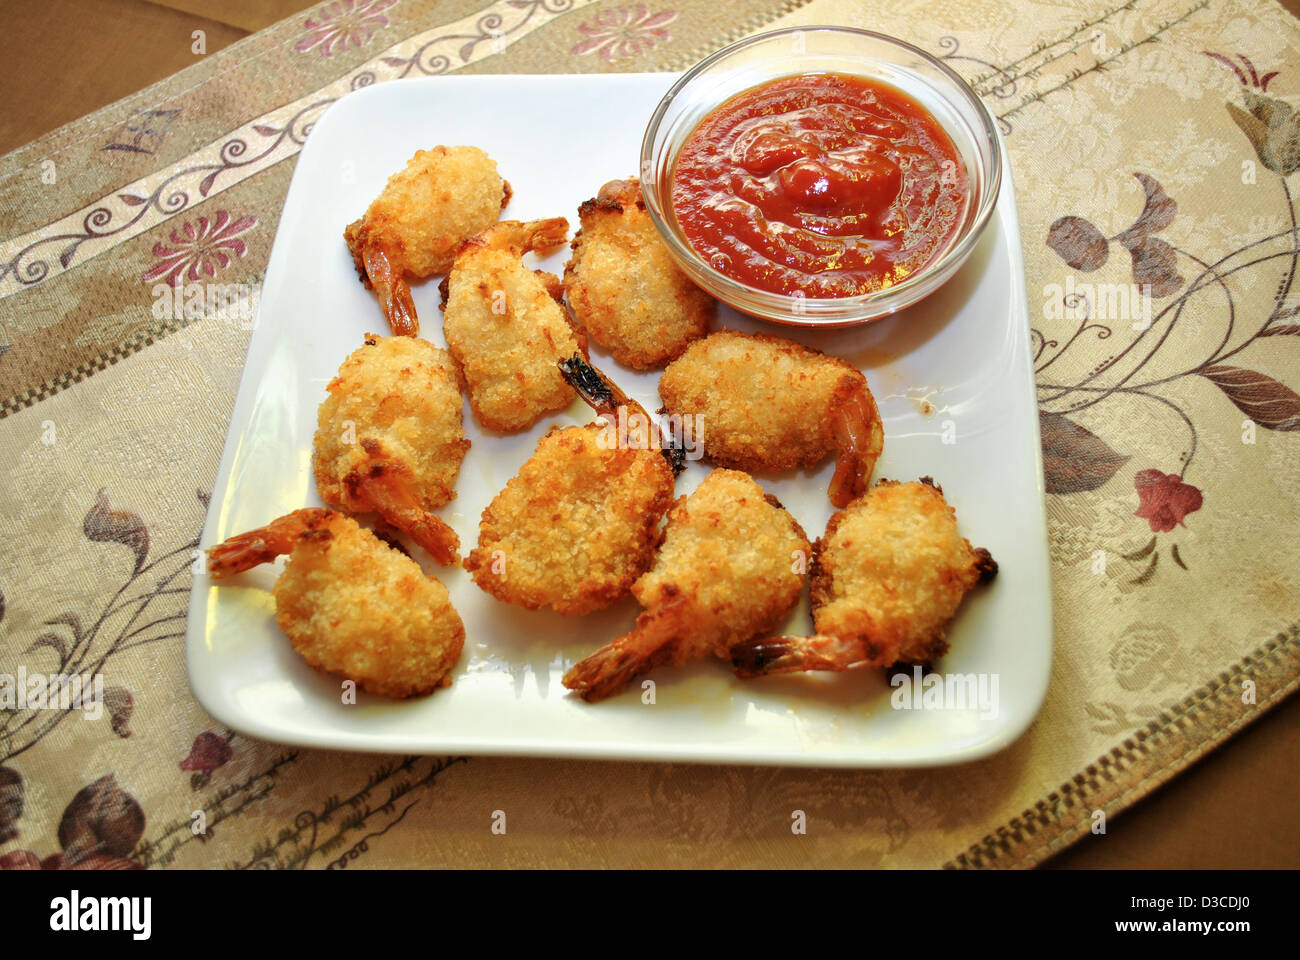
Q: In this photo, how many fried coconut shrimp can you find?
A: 9